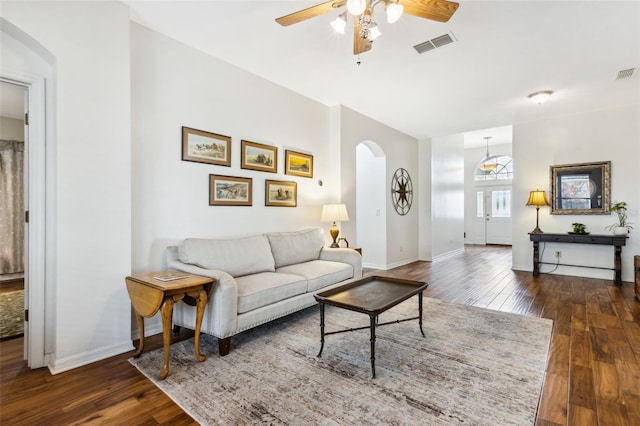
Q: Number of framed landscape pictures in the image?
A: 5